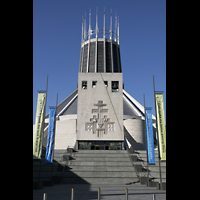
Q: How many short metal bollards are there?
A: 5